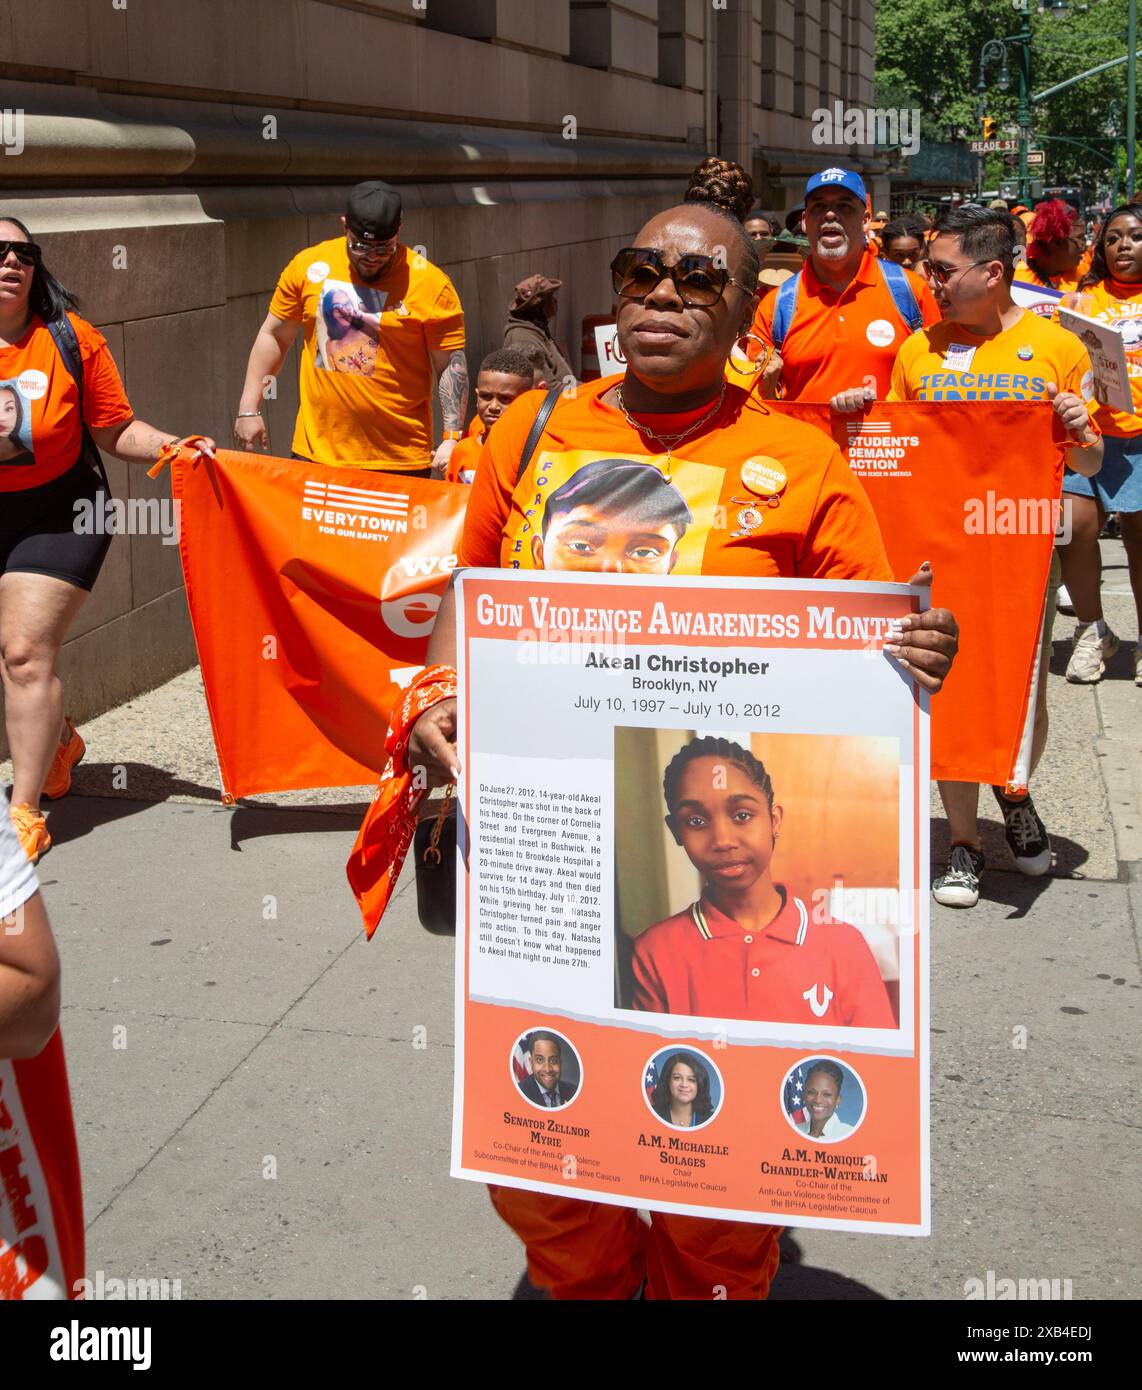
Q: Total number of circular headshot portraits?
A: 3